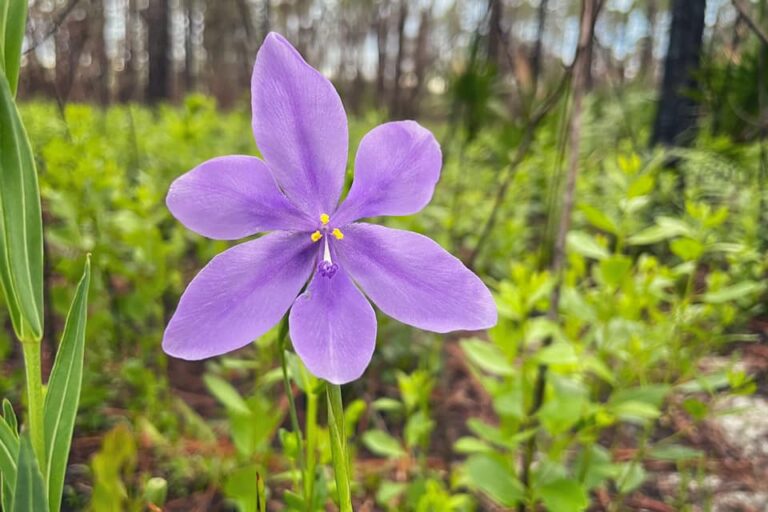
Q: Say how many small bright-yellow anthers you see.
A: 3